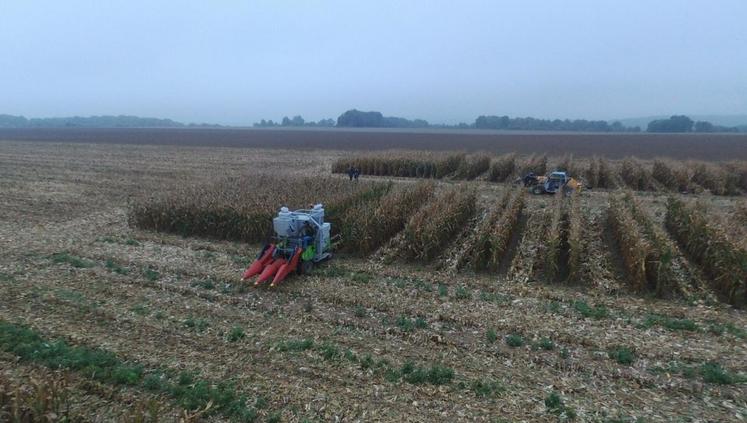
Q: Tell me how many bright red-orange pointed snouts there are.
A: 3